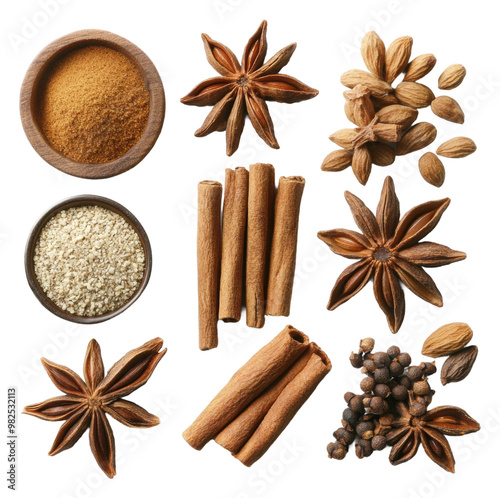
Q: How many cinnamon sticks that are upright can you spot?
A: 4